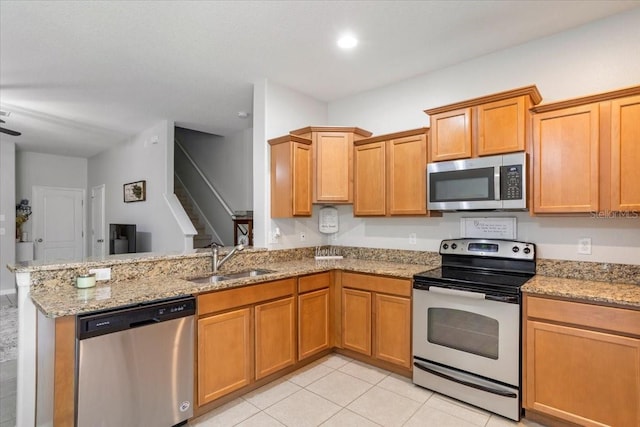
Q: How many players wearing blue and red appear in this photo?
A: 0